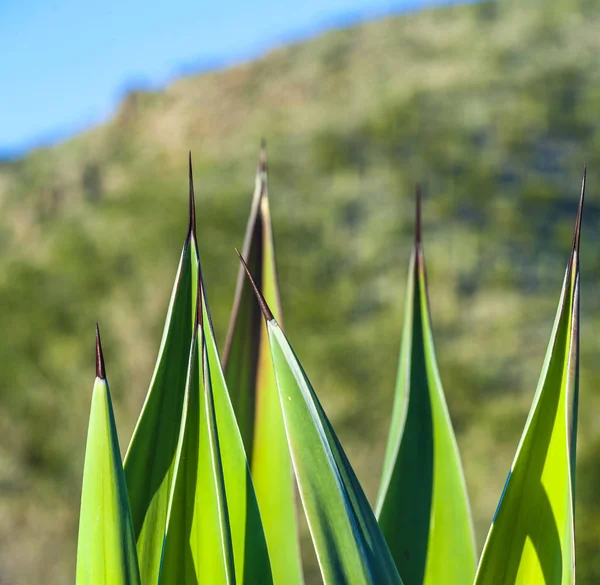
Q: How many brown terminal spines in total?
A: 7